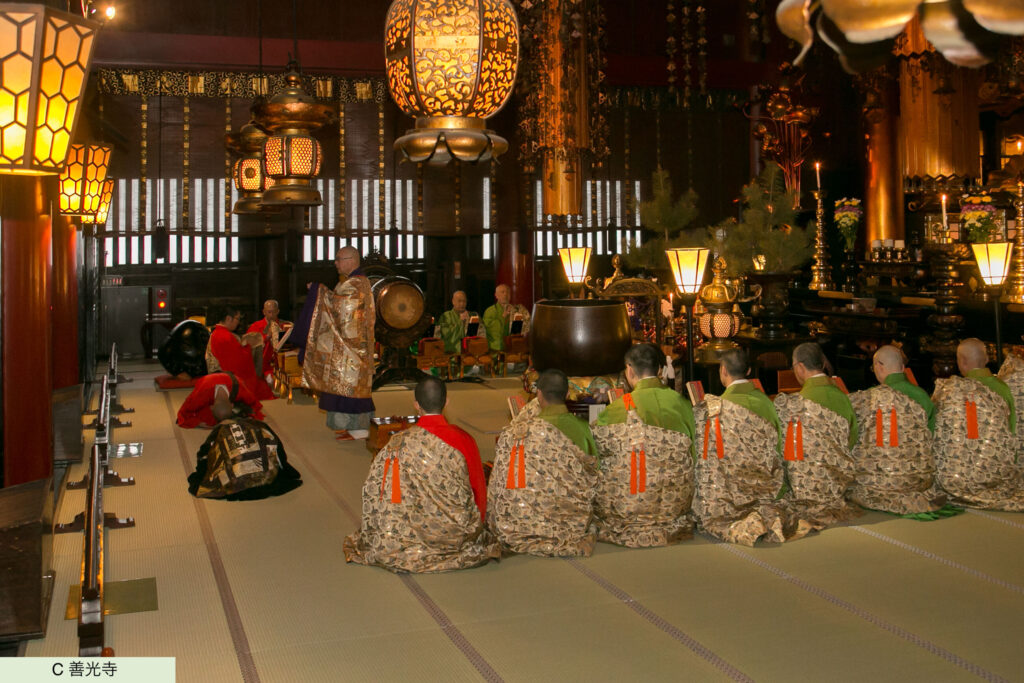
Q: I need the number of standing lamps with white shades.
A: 3